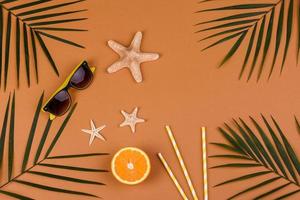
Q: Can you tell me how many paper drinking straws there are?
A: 3